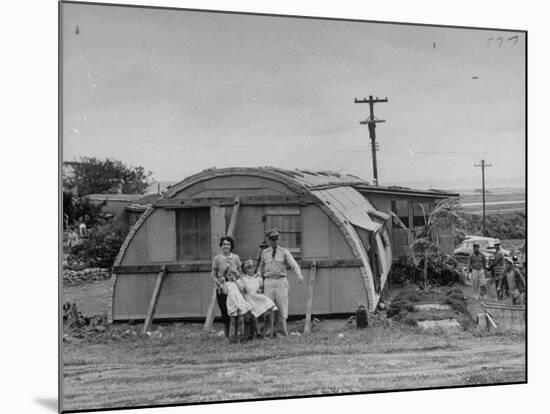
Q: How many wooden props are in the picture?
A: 3